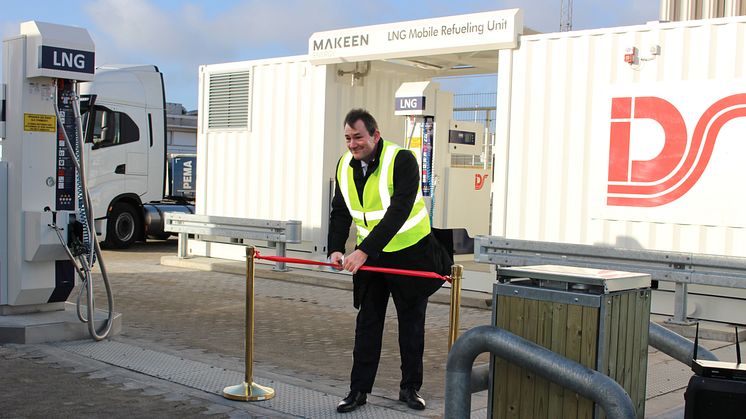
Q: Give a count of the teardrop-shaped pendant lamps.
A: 0